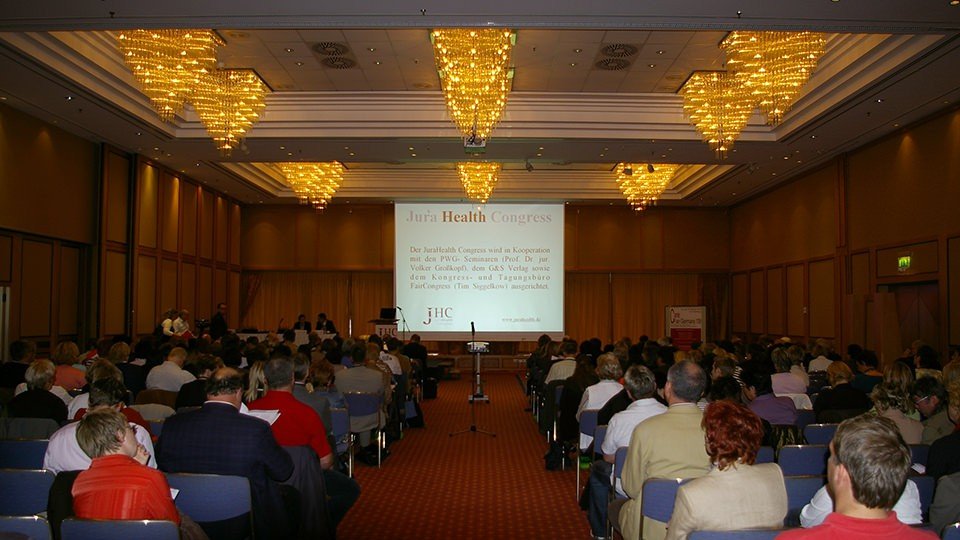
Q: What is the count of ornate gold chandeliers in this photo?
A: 8